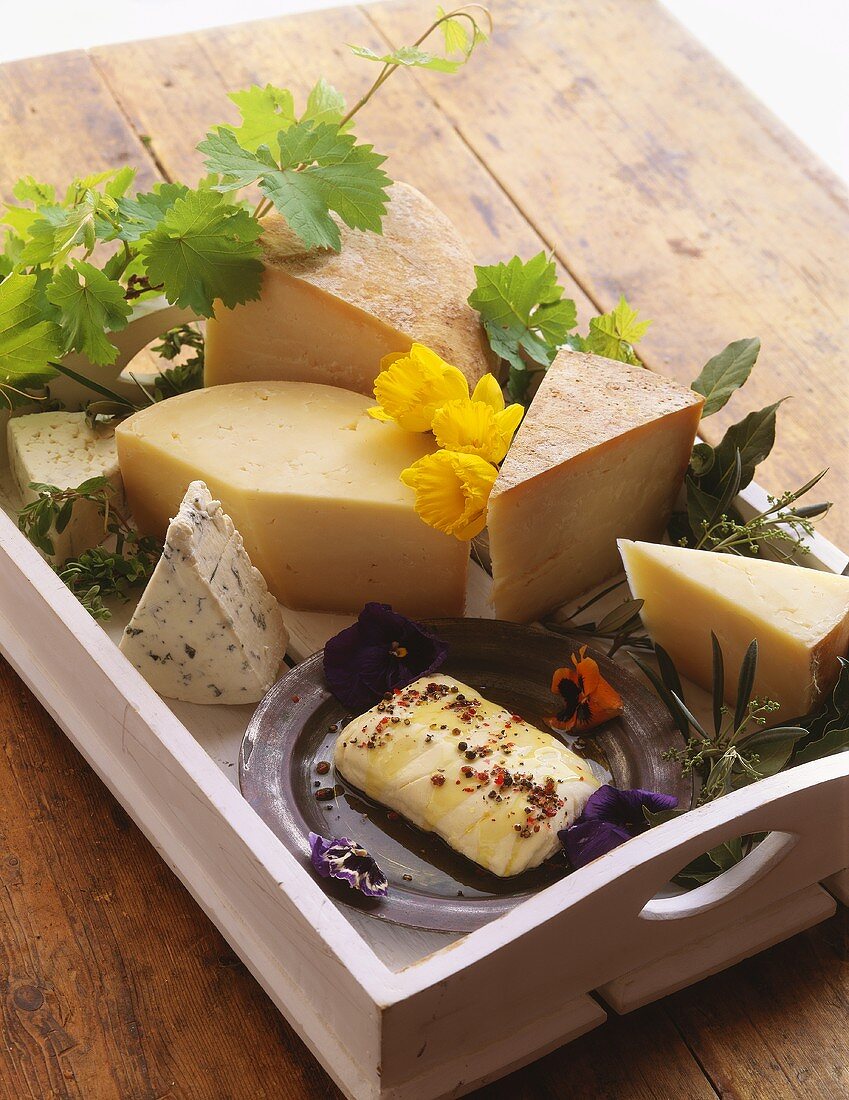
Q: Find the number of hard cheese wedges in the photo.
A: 4